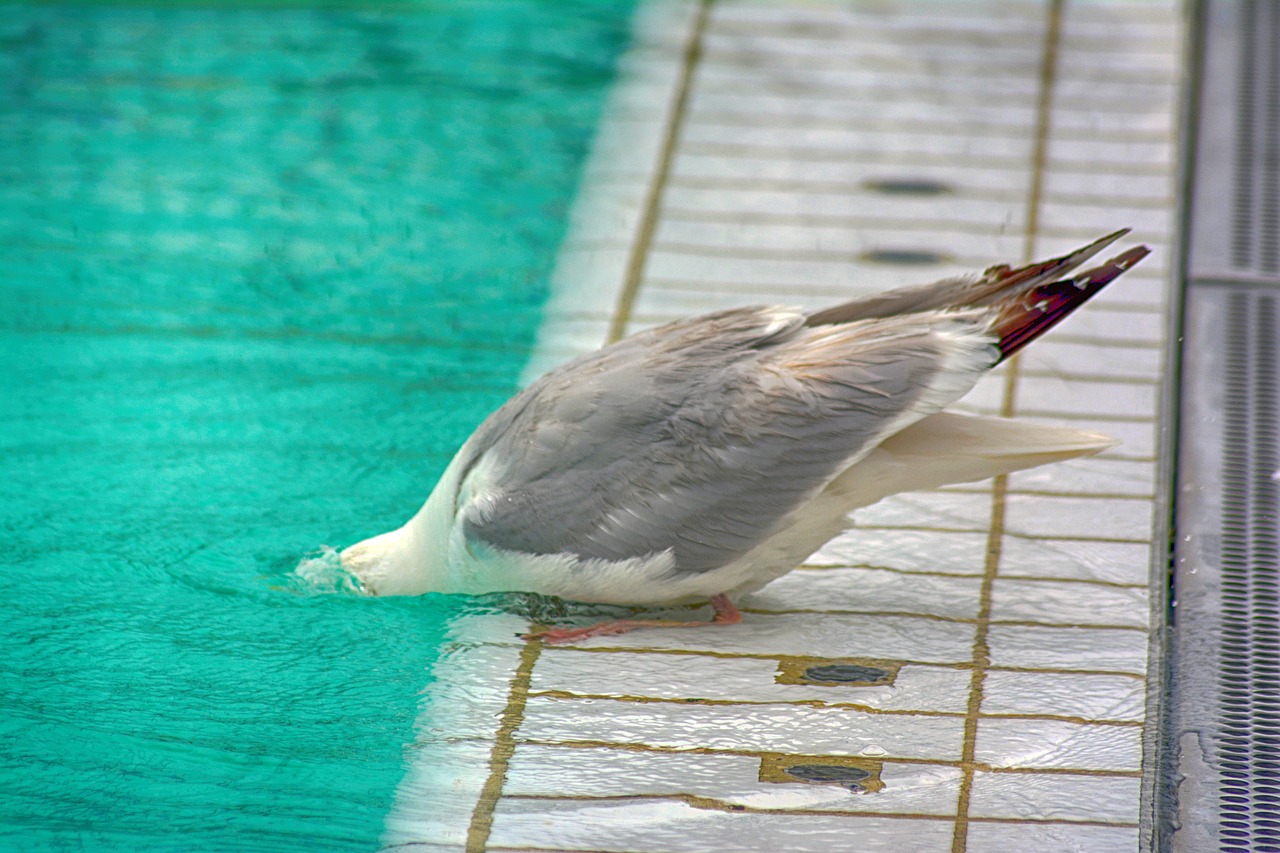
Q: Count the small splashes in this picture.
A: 1